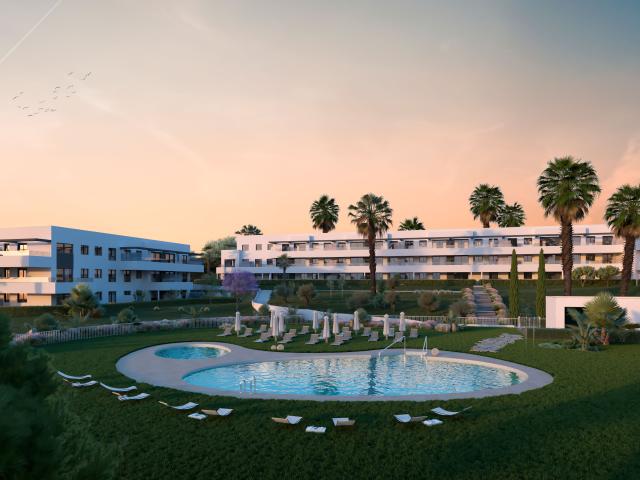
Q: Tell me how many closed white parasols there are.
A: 10